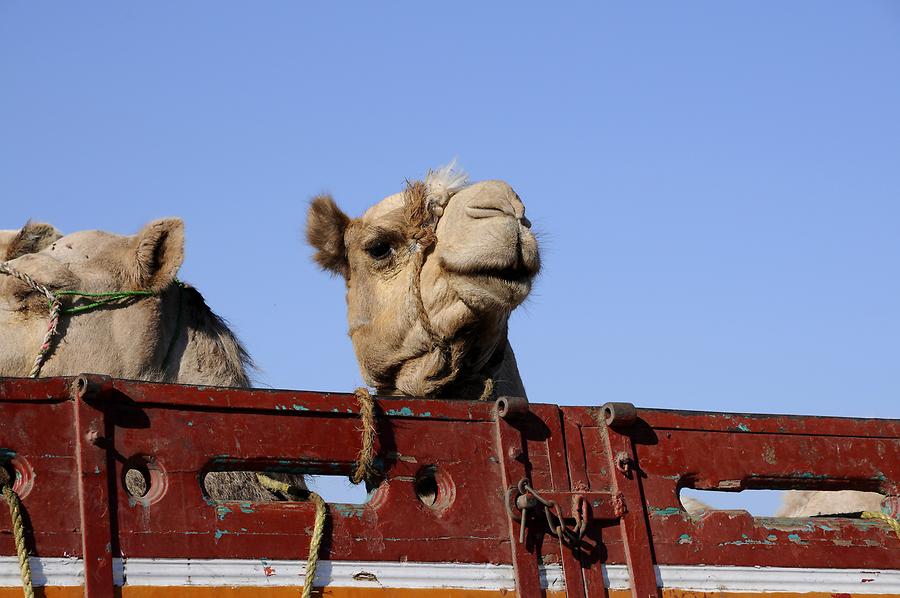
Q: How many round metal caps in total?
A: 3